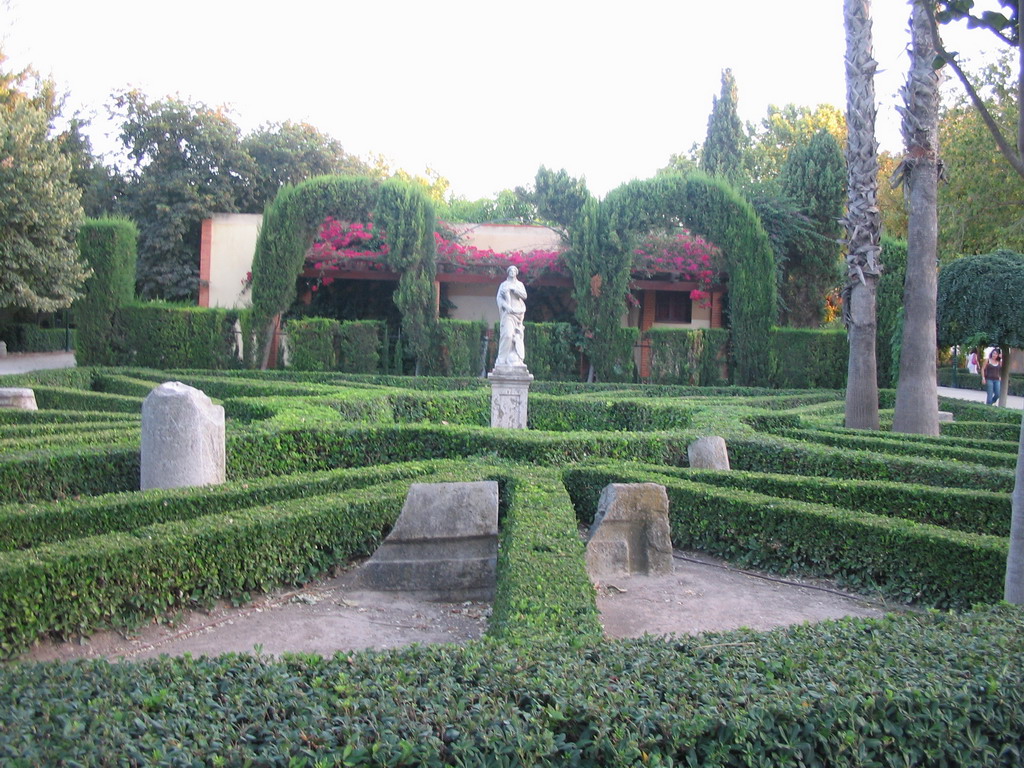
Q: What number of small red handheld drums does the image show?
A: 0